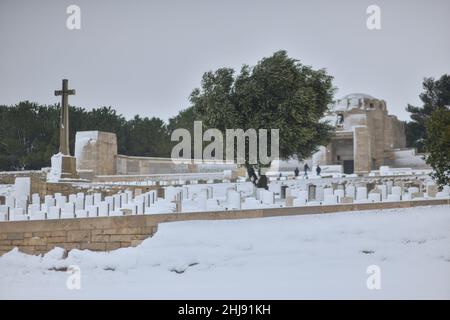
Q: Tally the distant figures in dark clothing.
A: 3